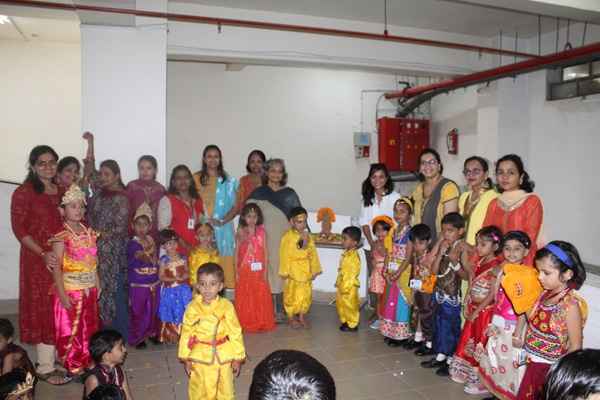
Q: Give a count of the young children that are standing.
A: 15